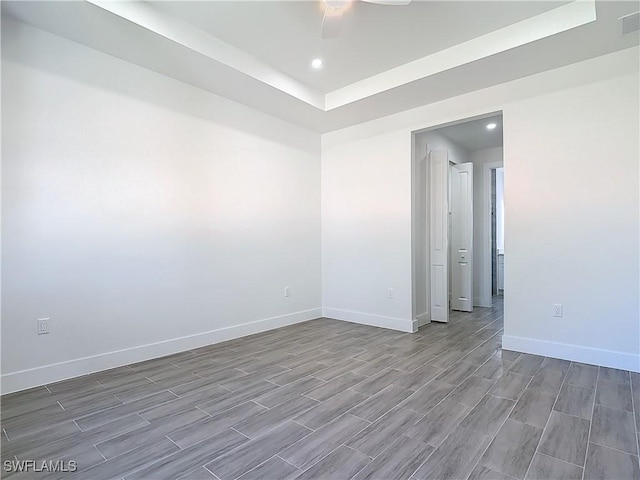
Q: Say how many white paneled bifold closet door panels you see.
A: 2